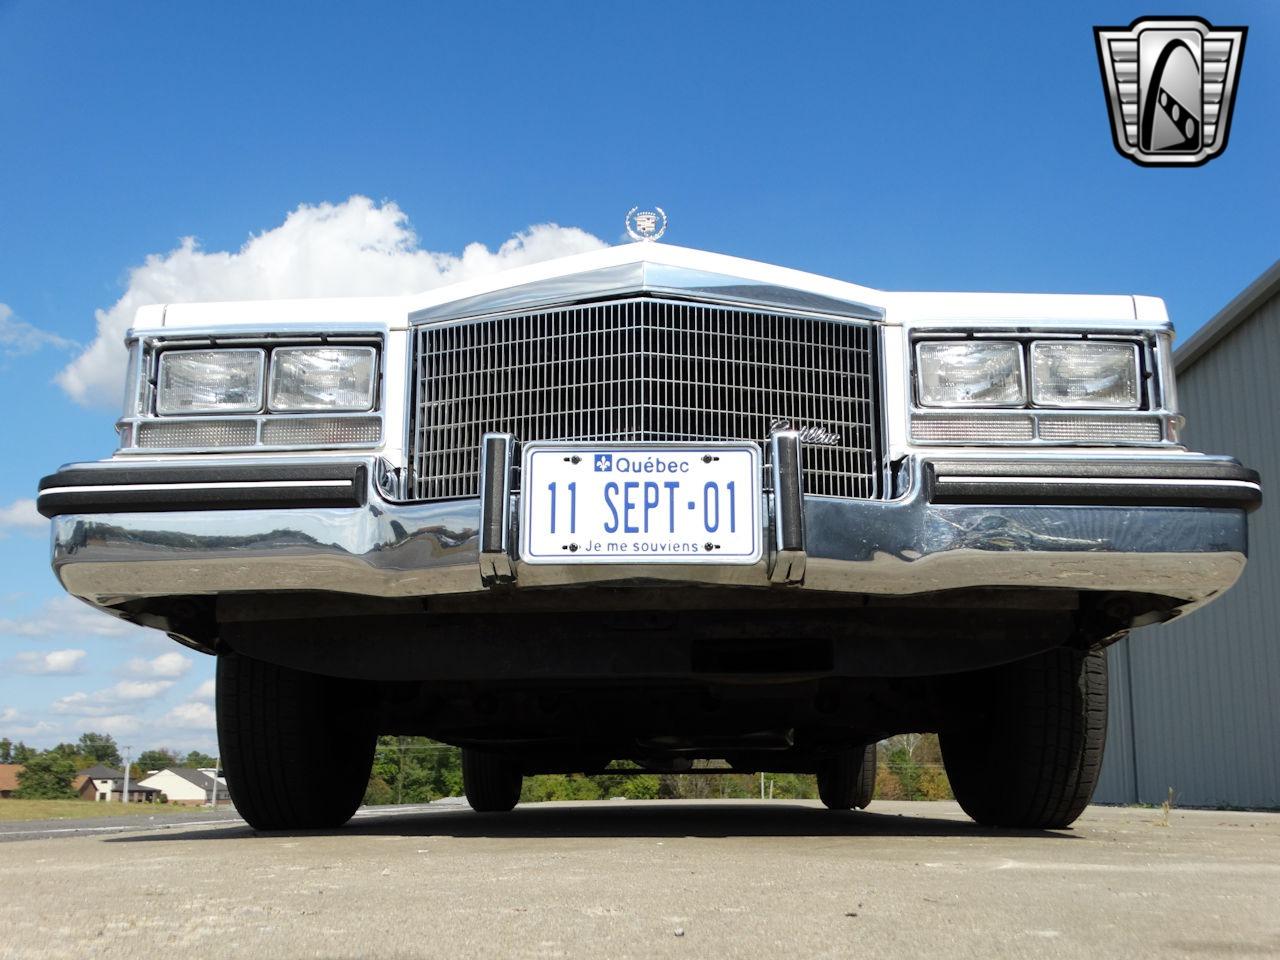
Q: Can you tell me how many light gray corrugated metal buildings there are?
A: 1